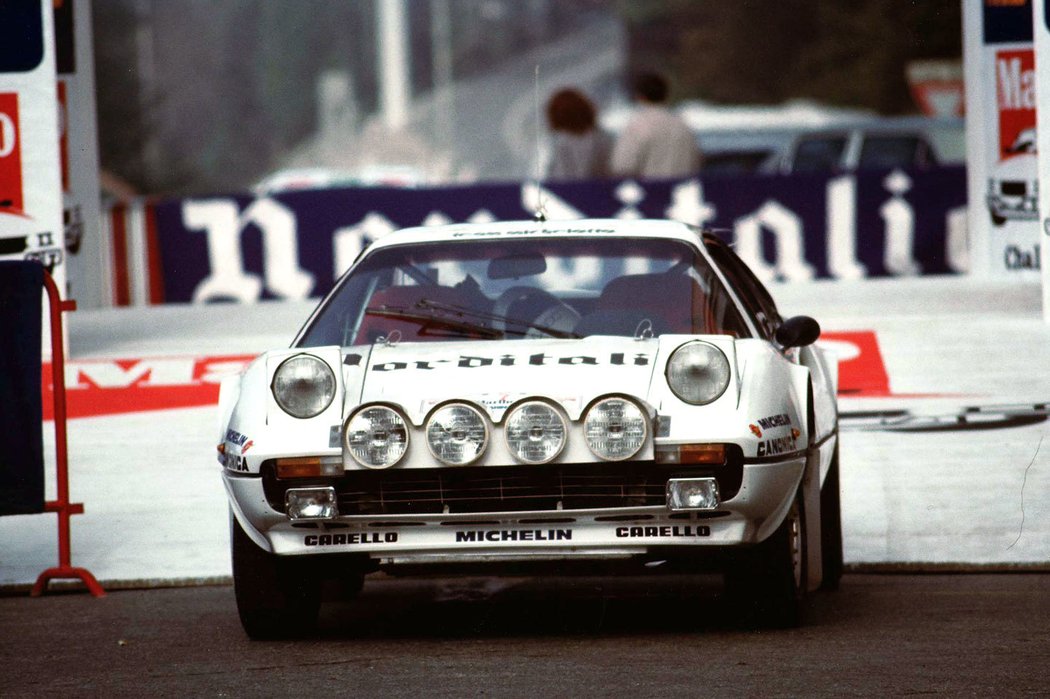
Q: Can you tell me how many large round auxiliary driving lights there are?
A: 4